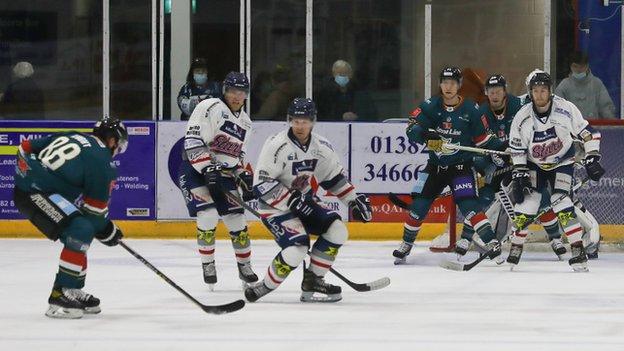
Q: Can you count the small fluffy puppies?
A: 0